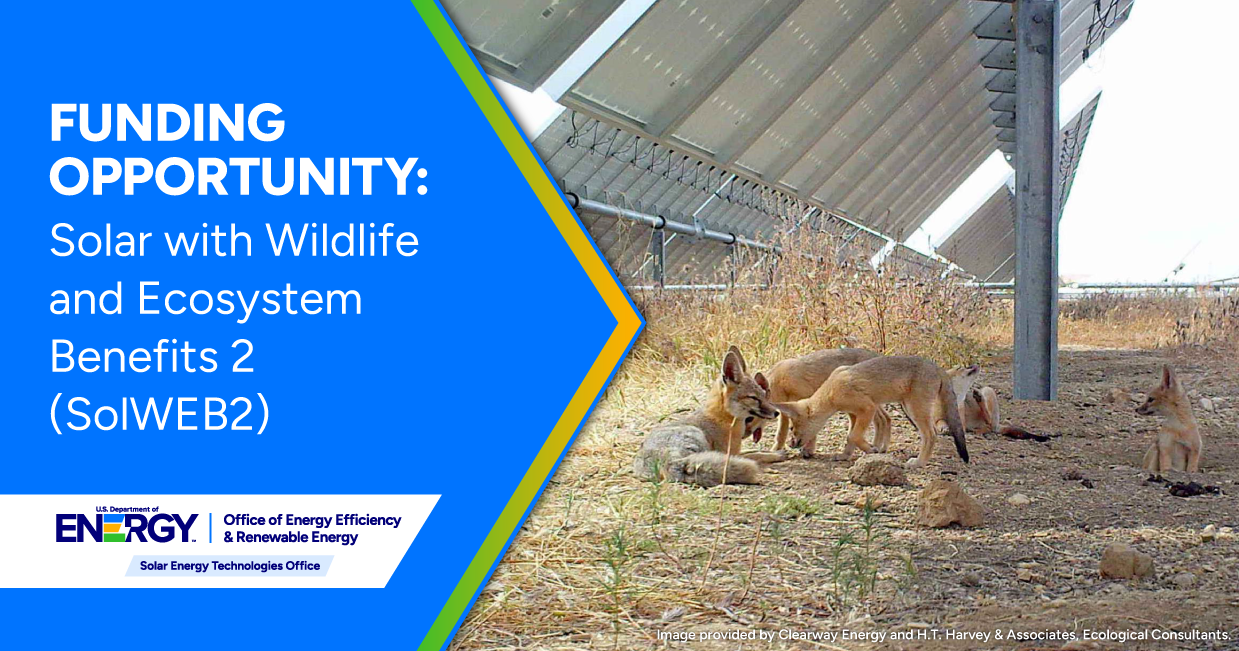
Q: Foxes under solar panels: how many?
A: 5